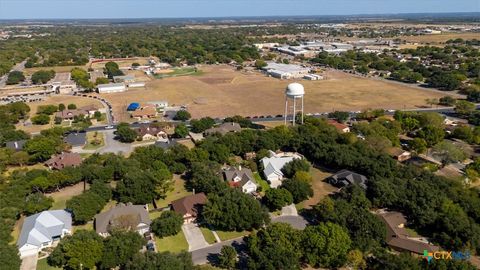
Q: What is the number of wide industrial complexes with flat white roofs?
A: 2